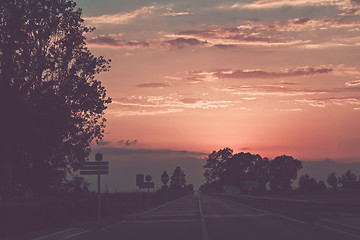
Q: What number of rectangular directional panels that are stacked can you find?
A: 3